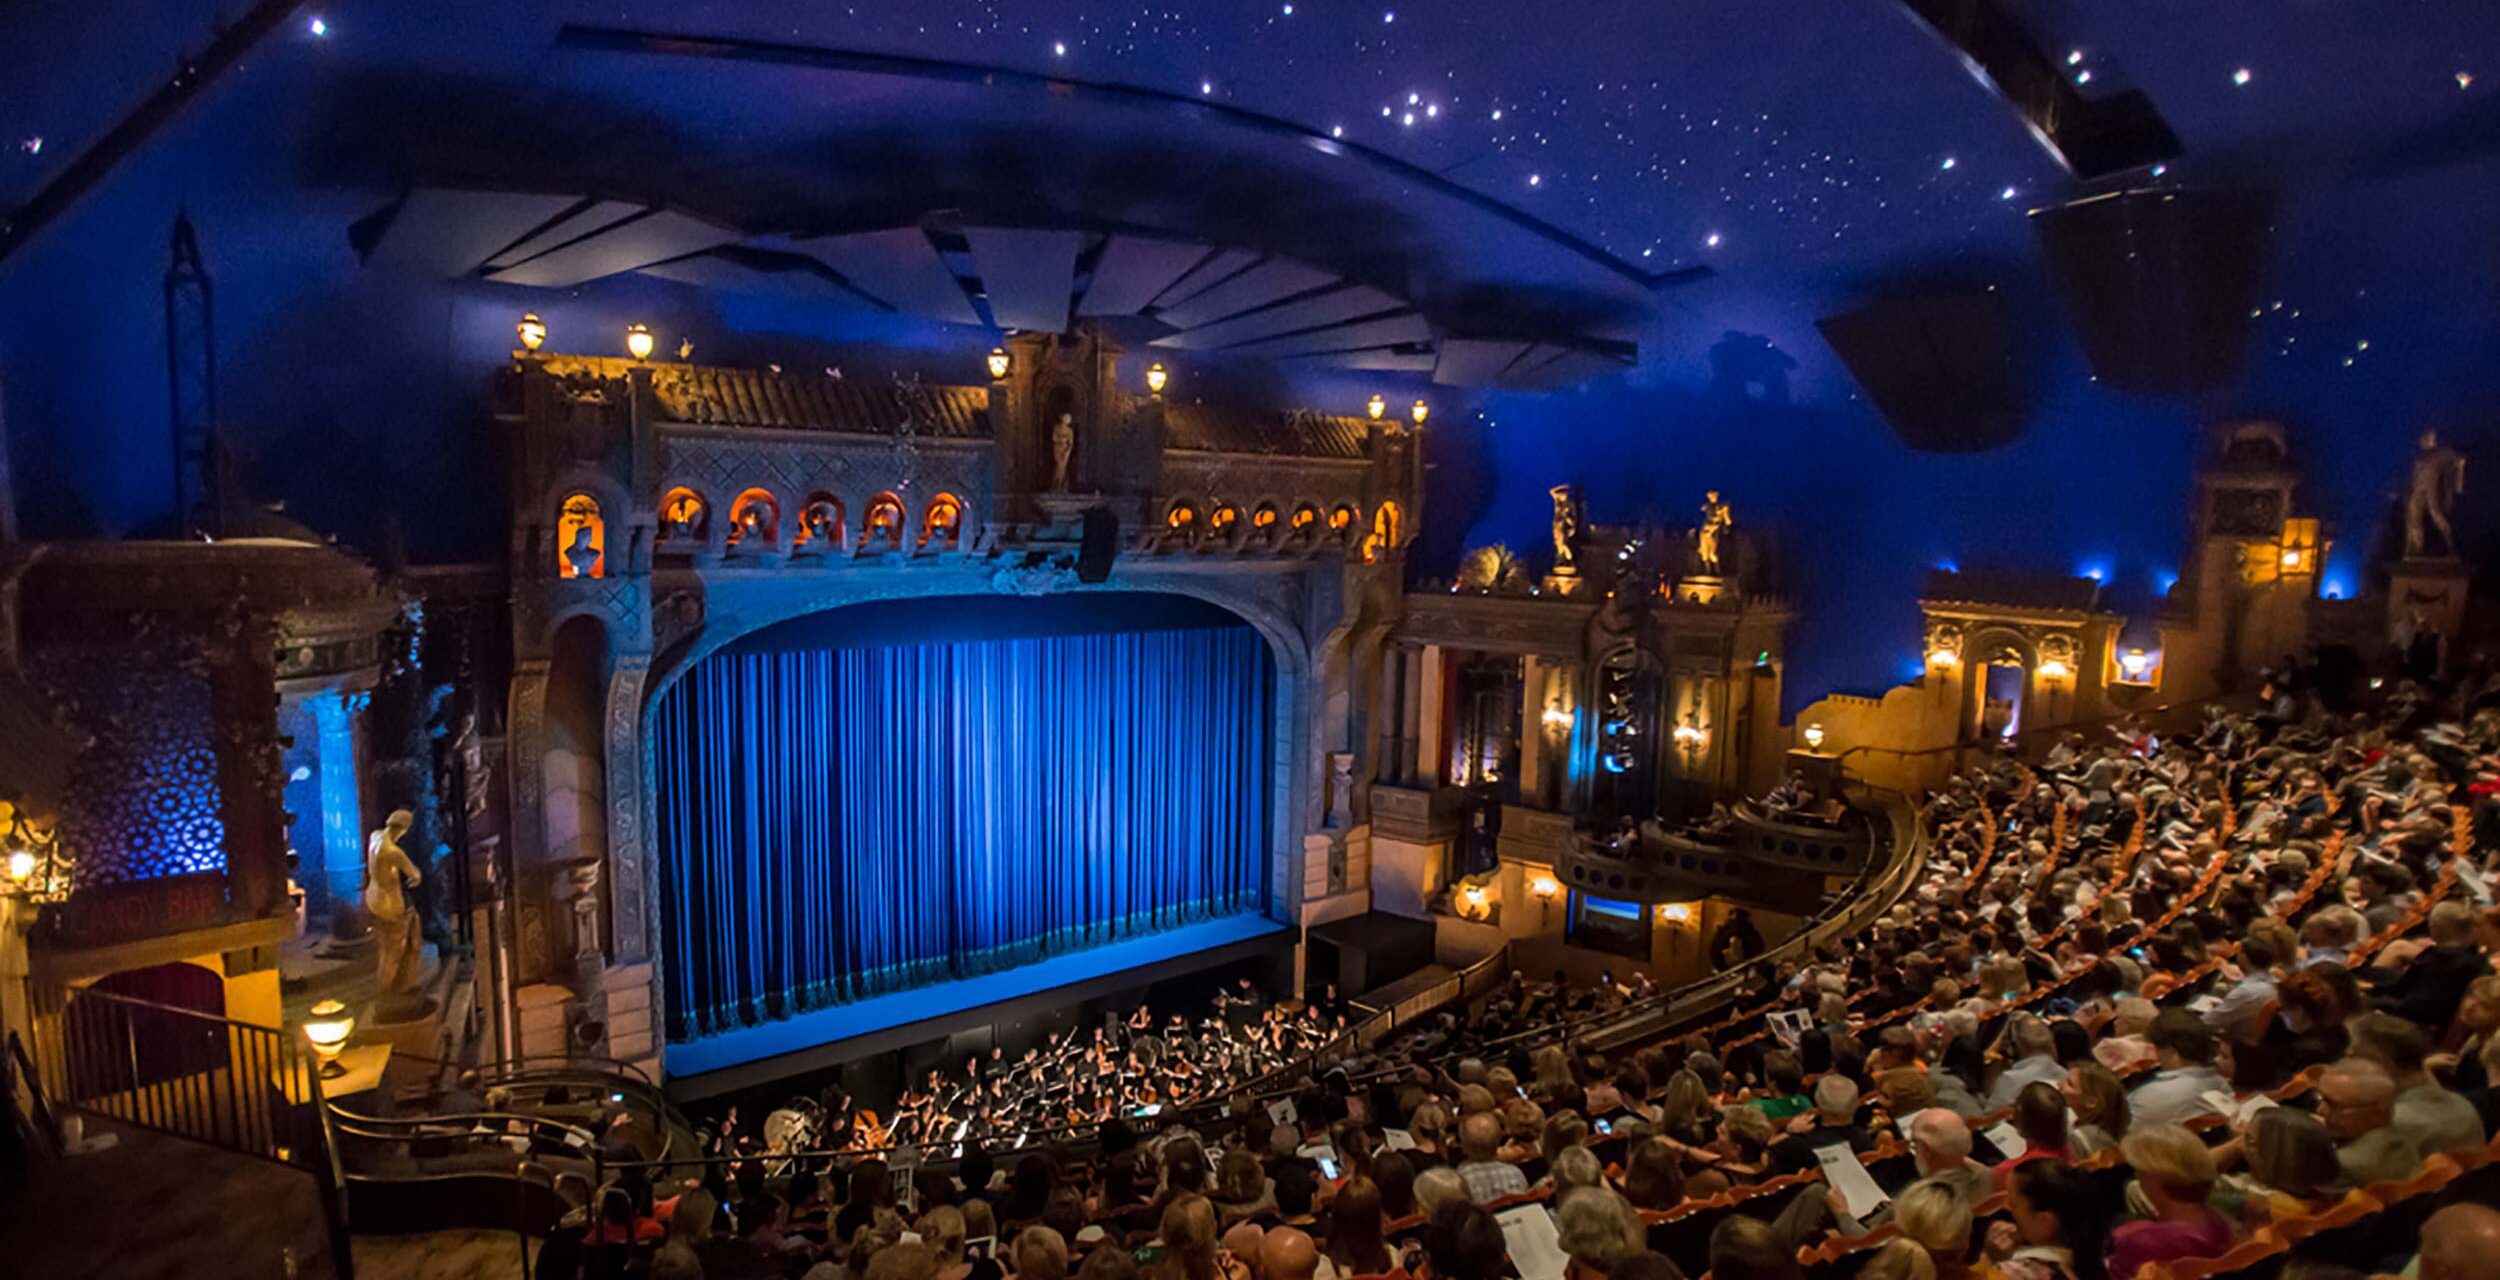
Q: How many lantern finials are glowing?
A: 6